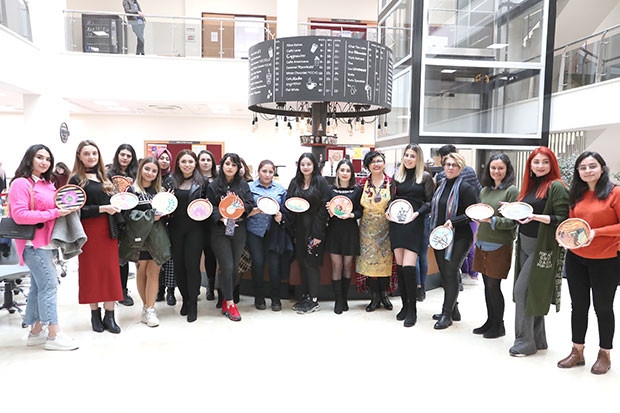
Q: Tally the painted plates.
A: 14